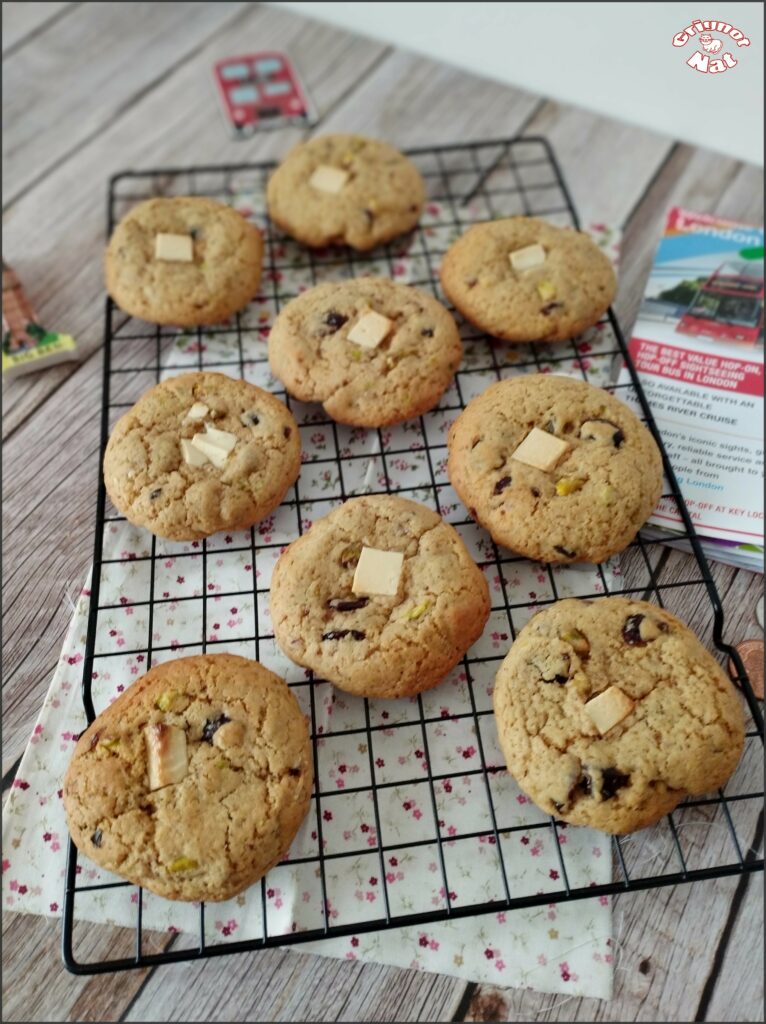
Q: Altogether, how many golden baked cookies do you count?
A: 9